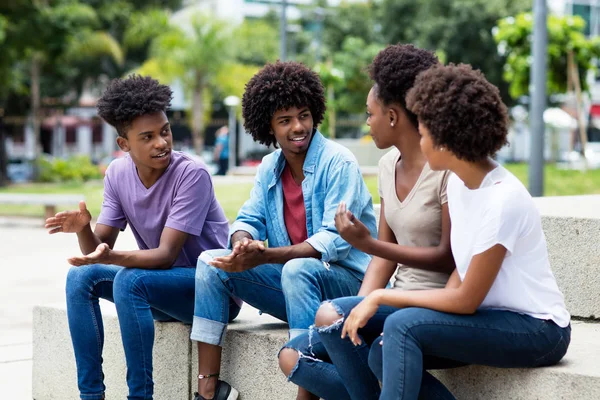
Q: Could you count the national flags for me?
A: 0